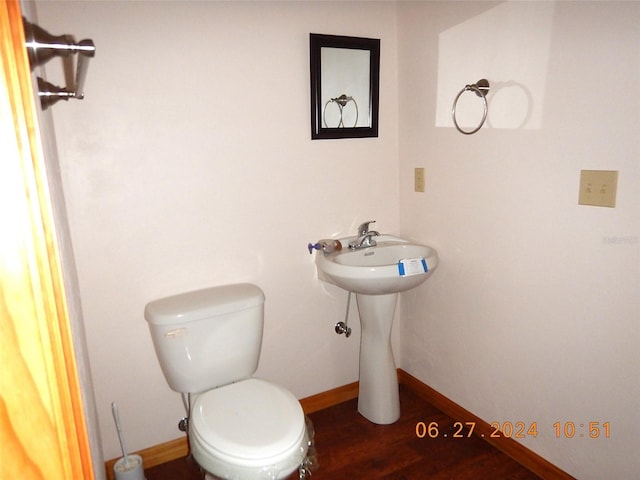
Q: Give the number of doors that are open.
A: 1